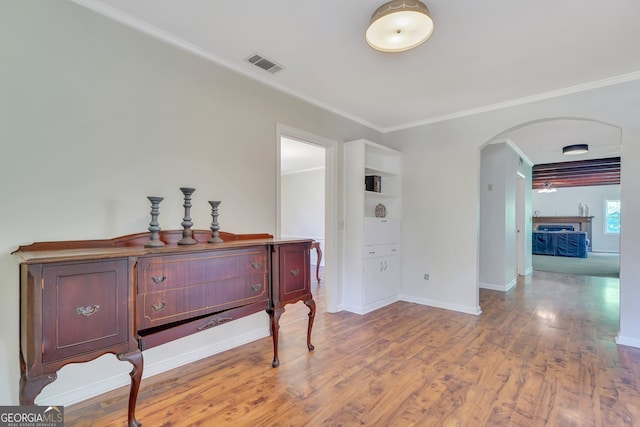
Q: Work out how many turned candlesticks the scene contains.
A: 3